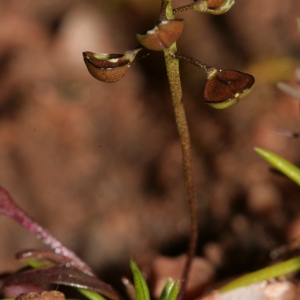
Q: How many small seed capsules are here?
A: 4